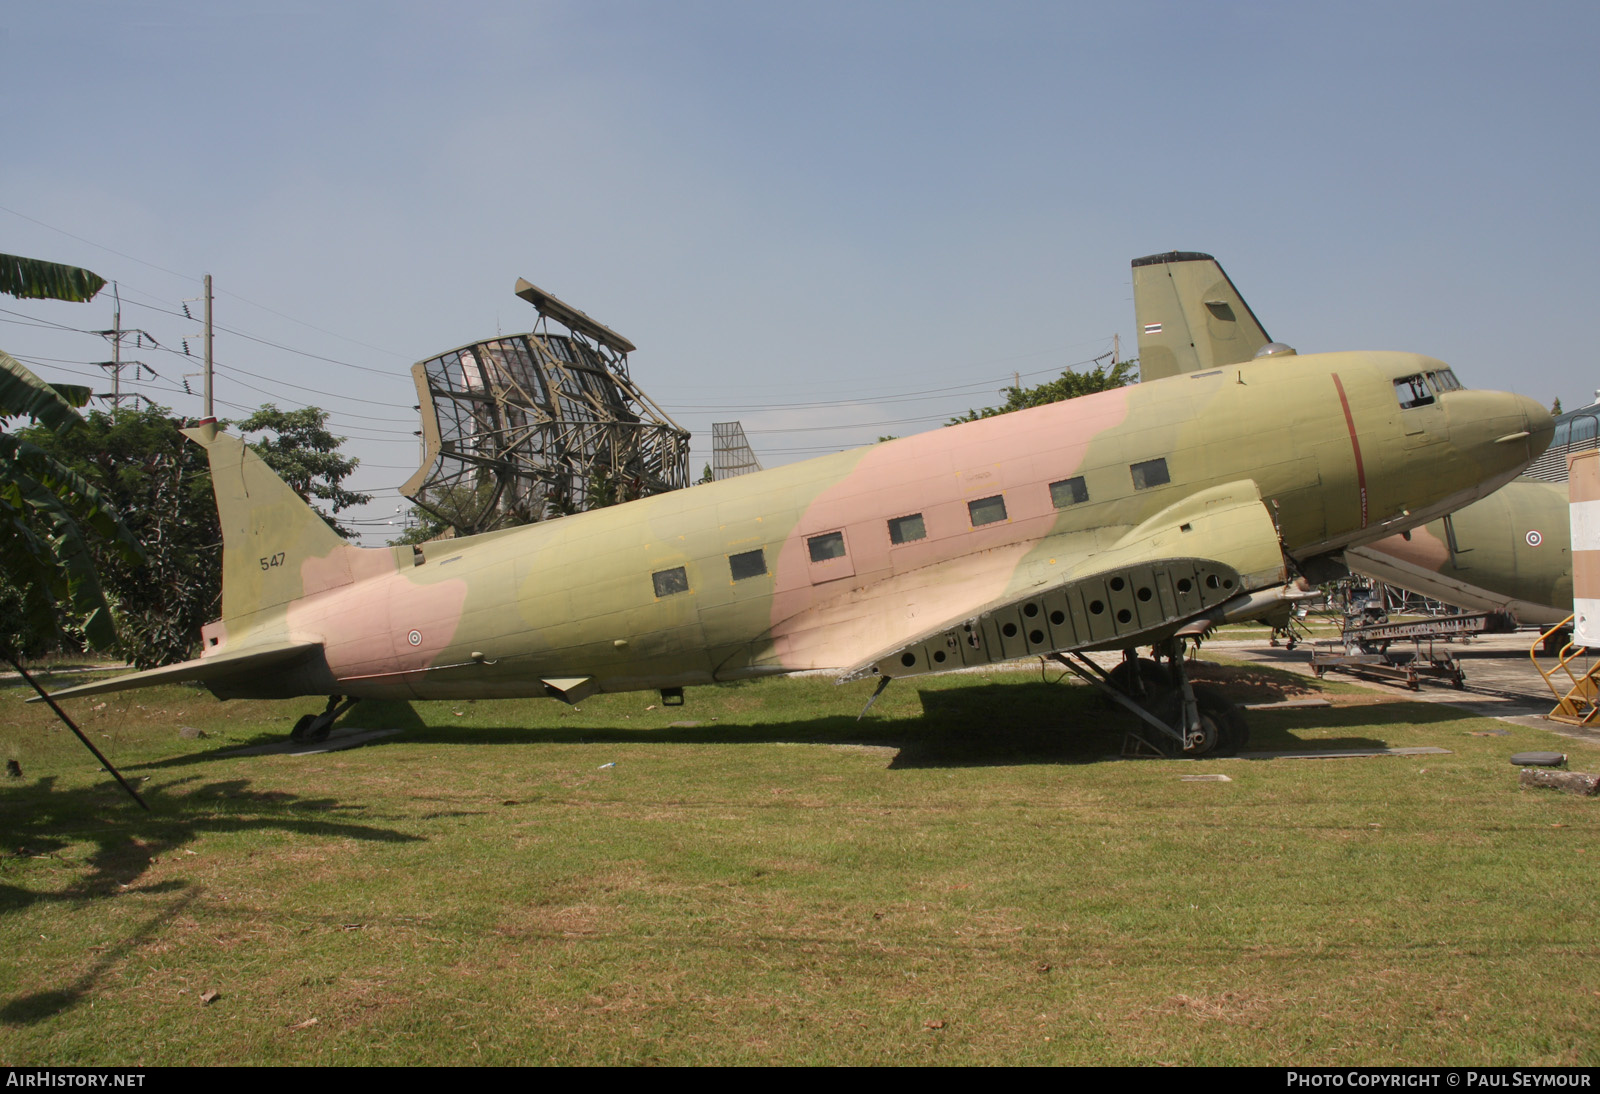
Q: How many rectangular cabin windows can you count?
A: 7